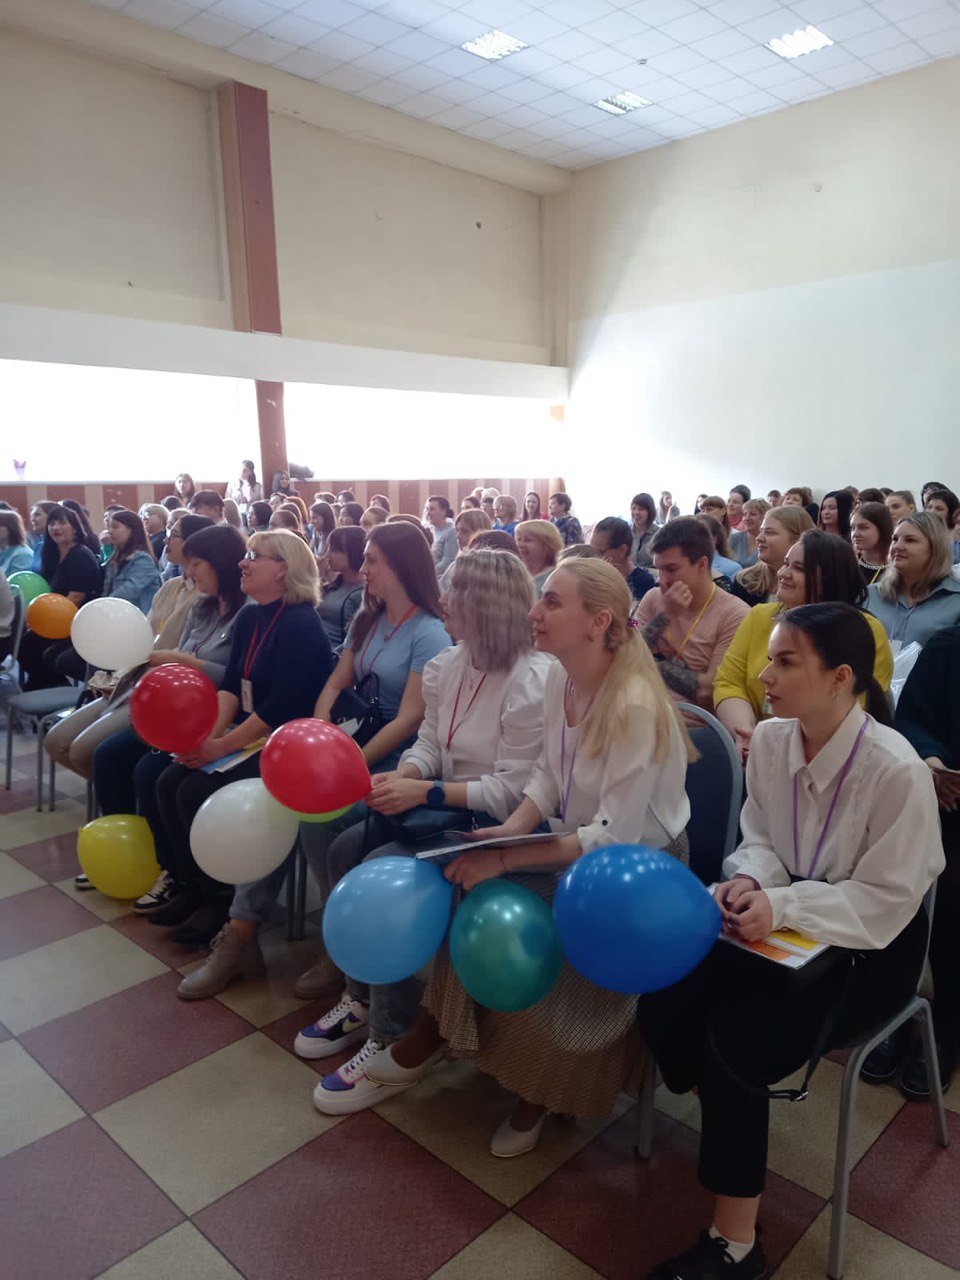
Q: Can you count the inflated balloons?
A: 11